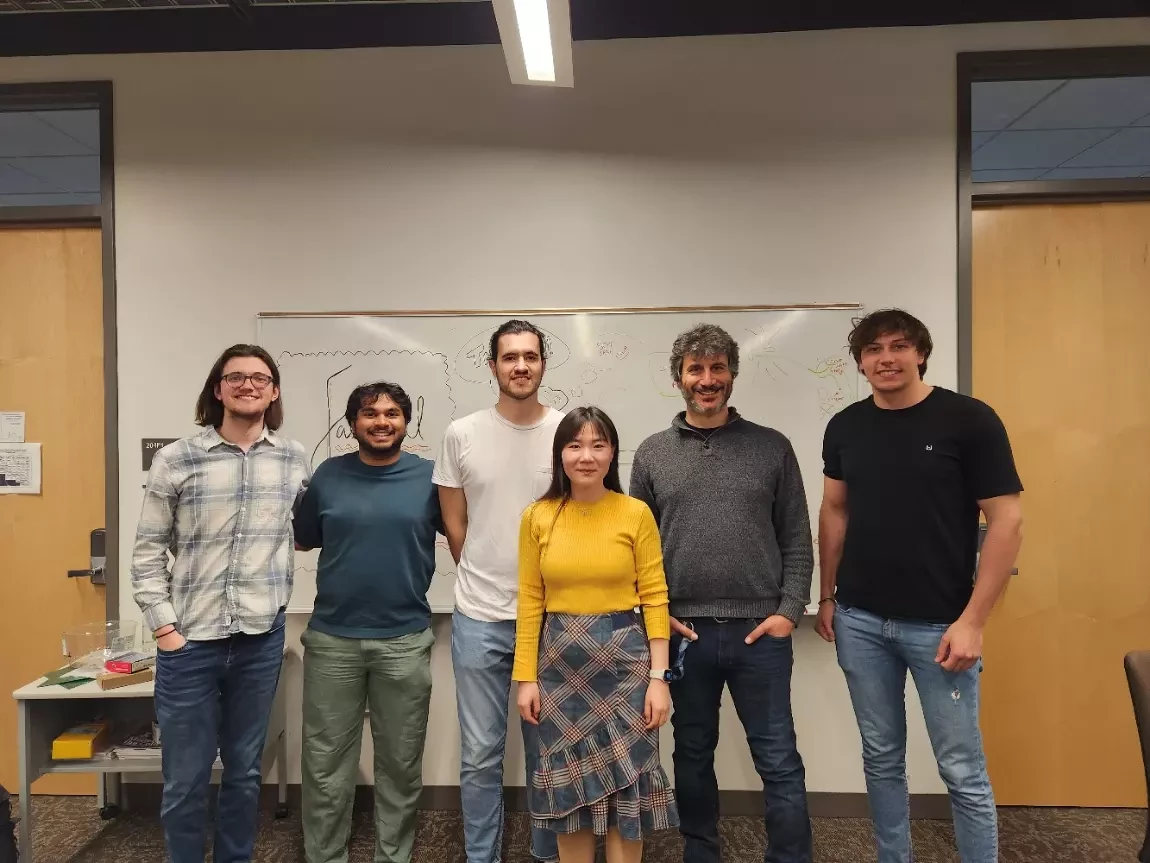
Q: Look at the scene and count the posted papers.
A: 2